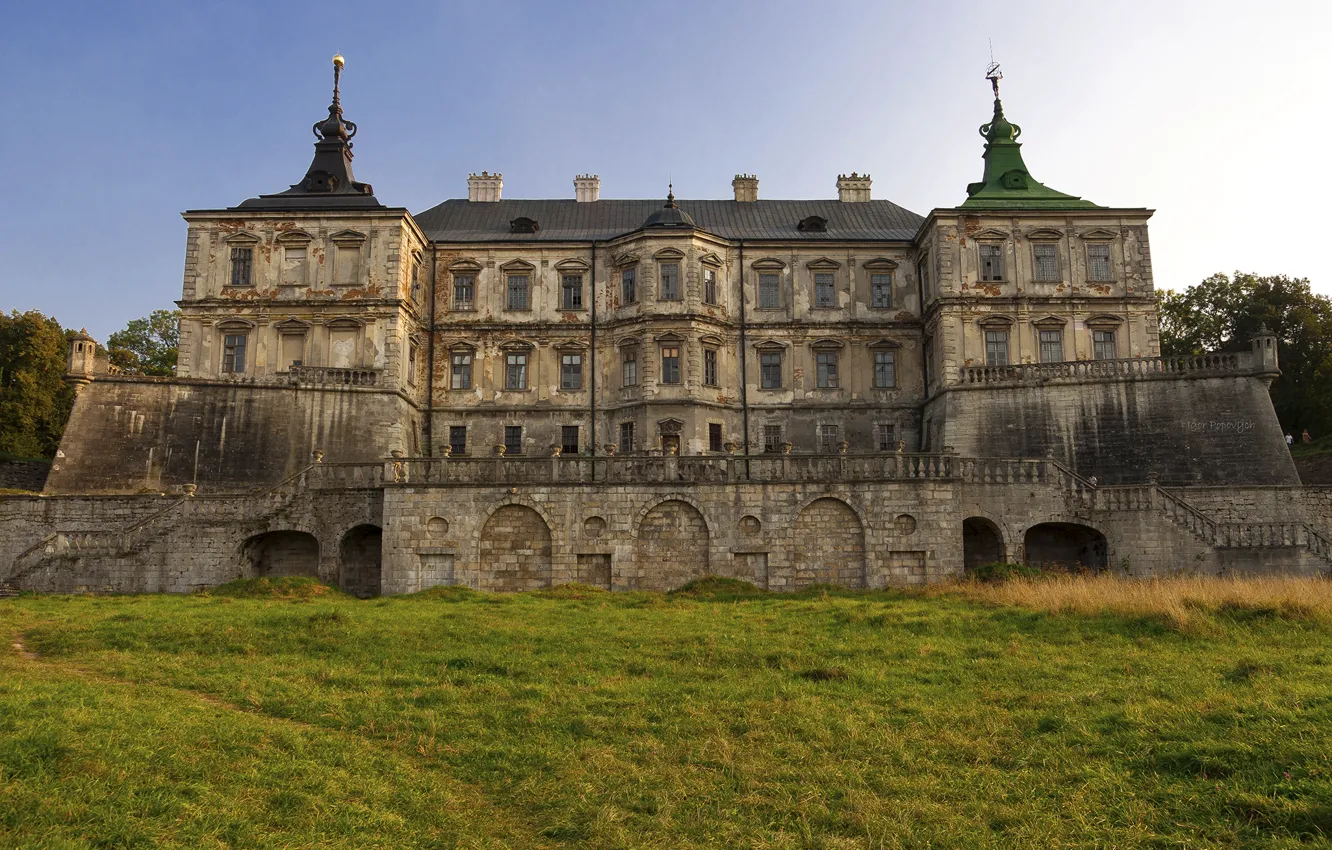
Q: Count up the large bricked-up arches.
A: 3